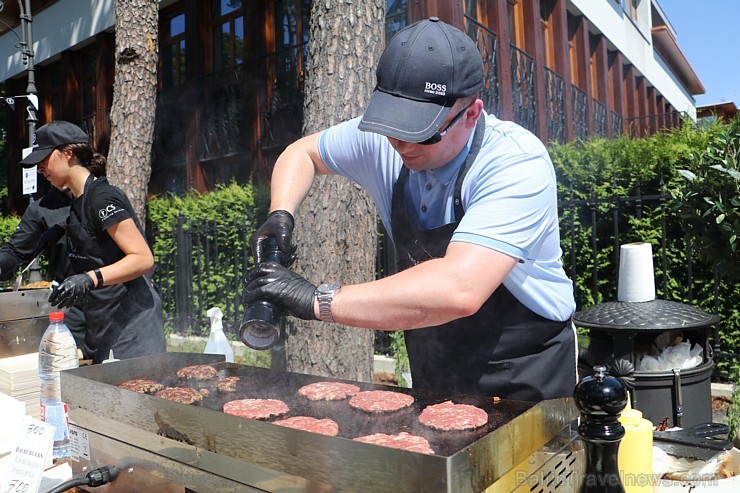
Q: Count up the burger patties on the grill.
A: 10